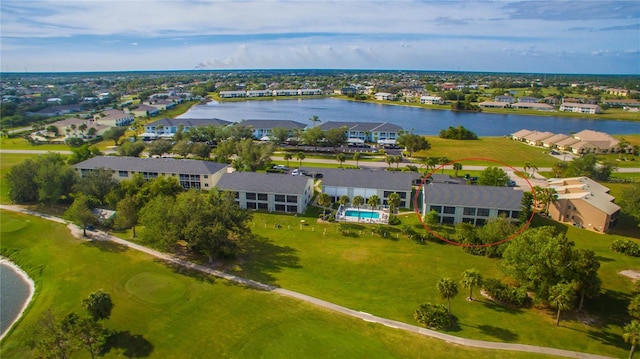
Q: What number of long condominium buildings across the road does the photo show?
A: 3